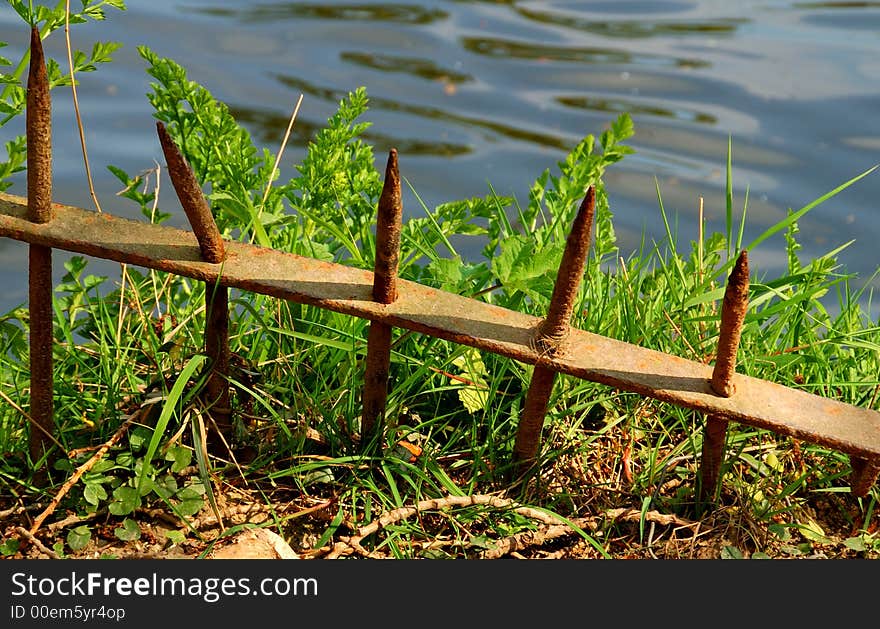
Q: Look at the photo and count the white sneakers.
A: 0